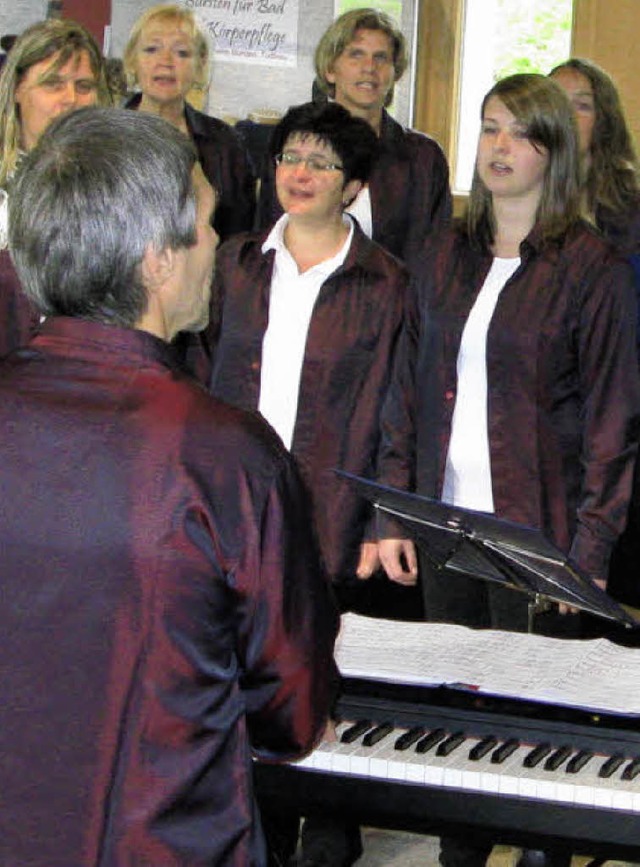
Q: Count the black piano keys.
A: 12